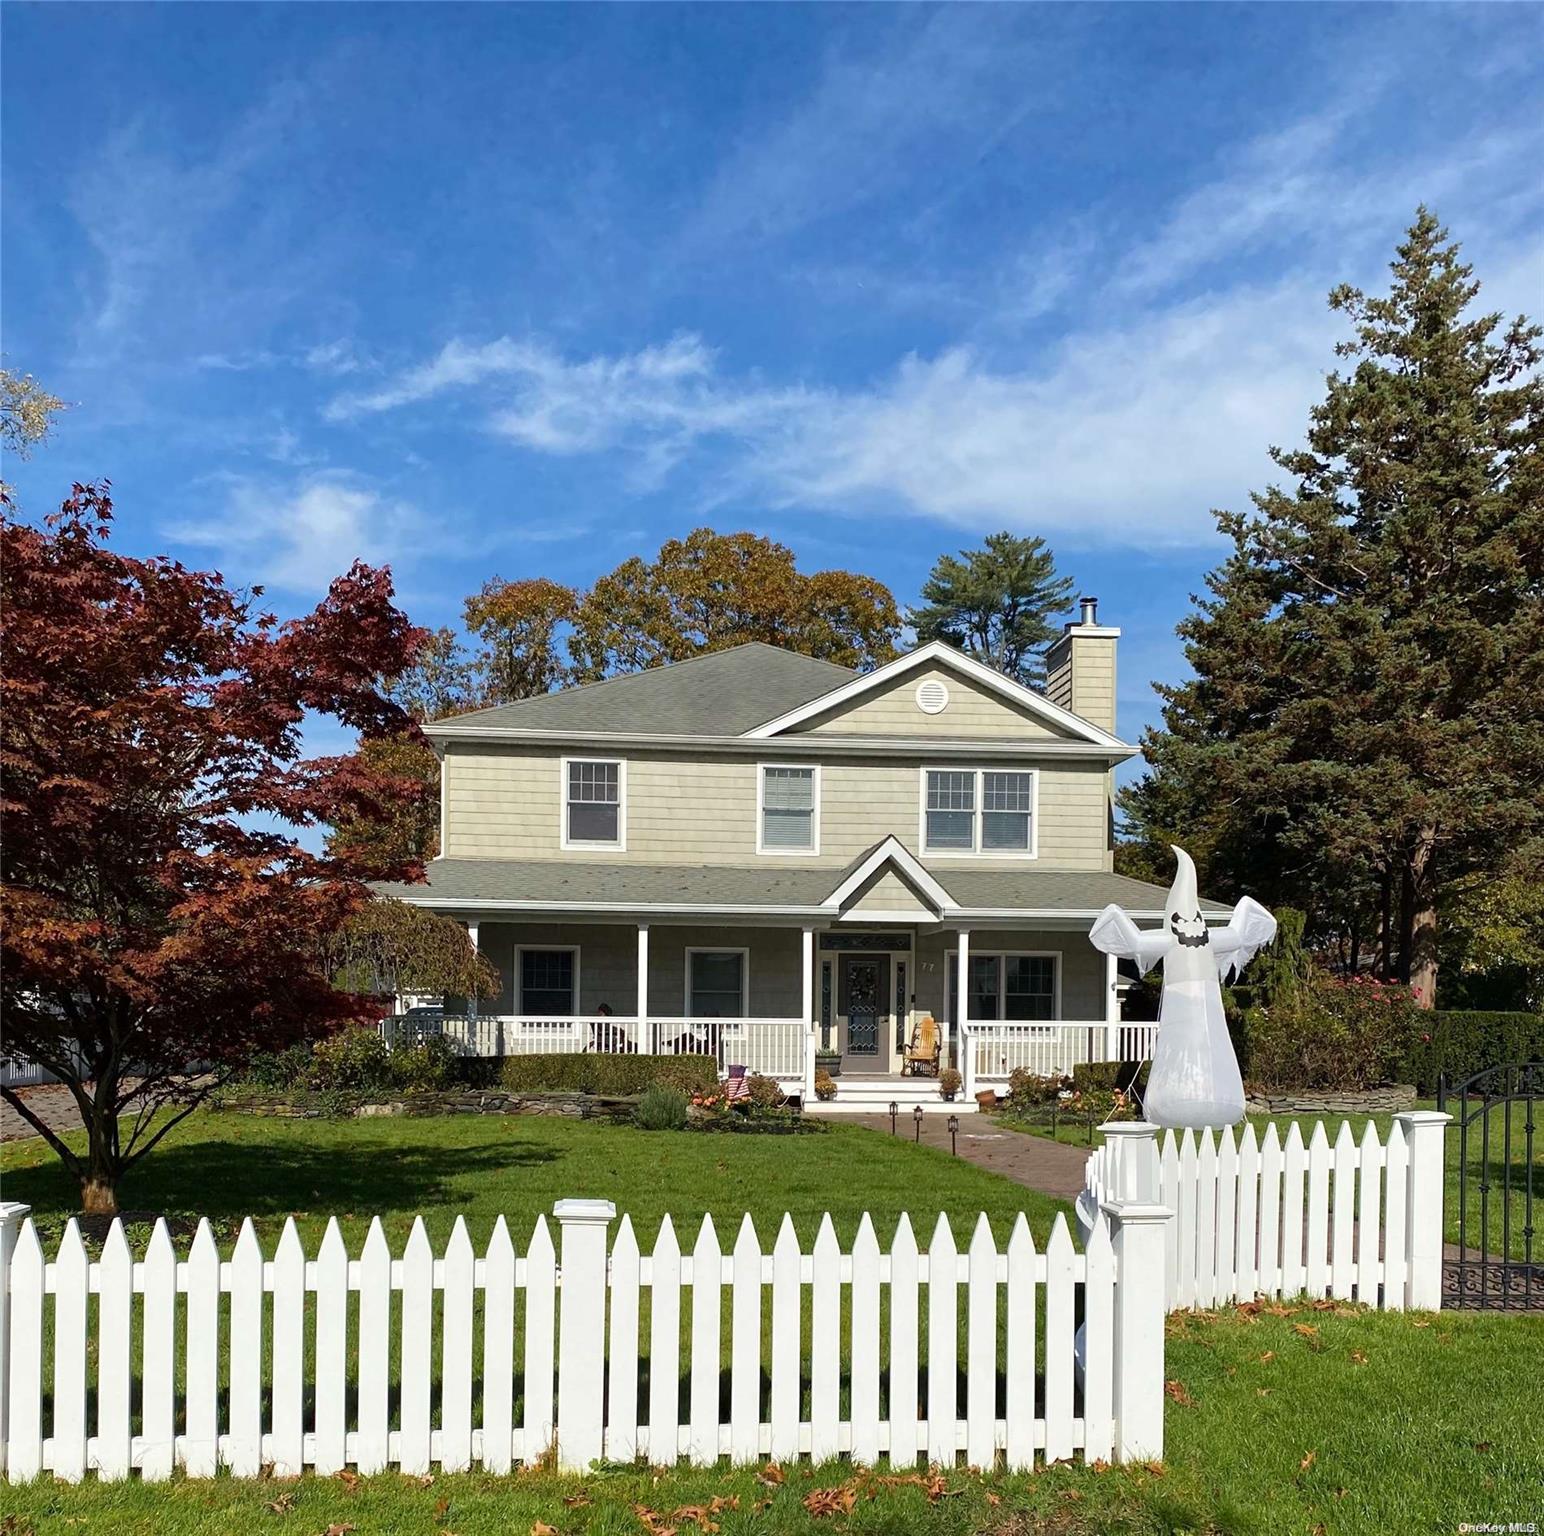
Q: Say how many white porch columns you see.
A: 5